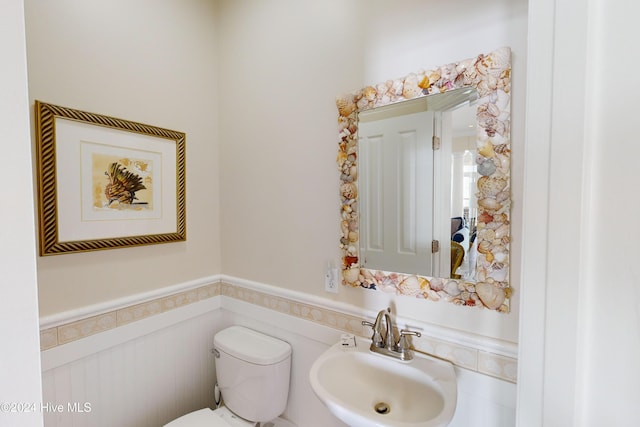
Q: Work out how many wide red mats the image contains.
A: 0